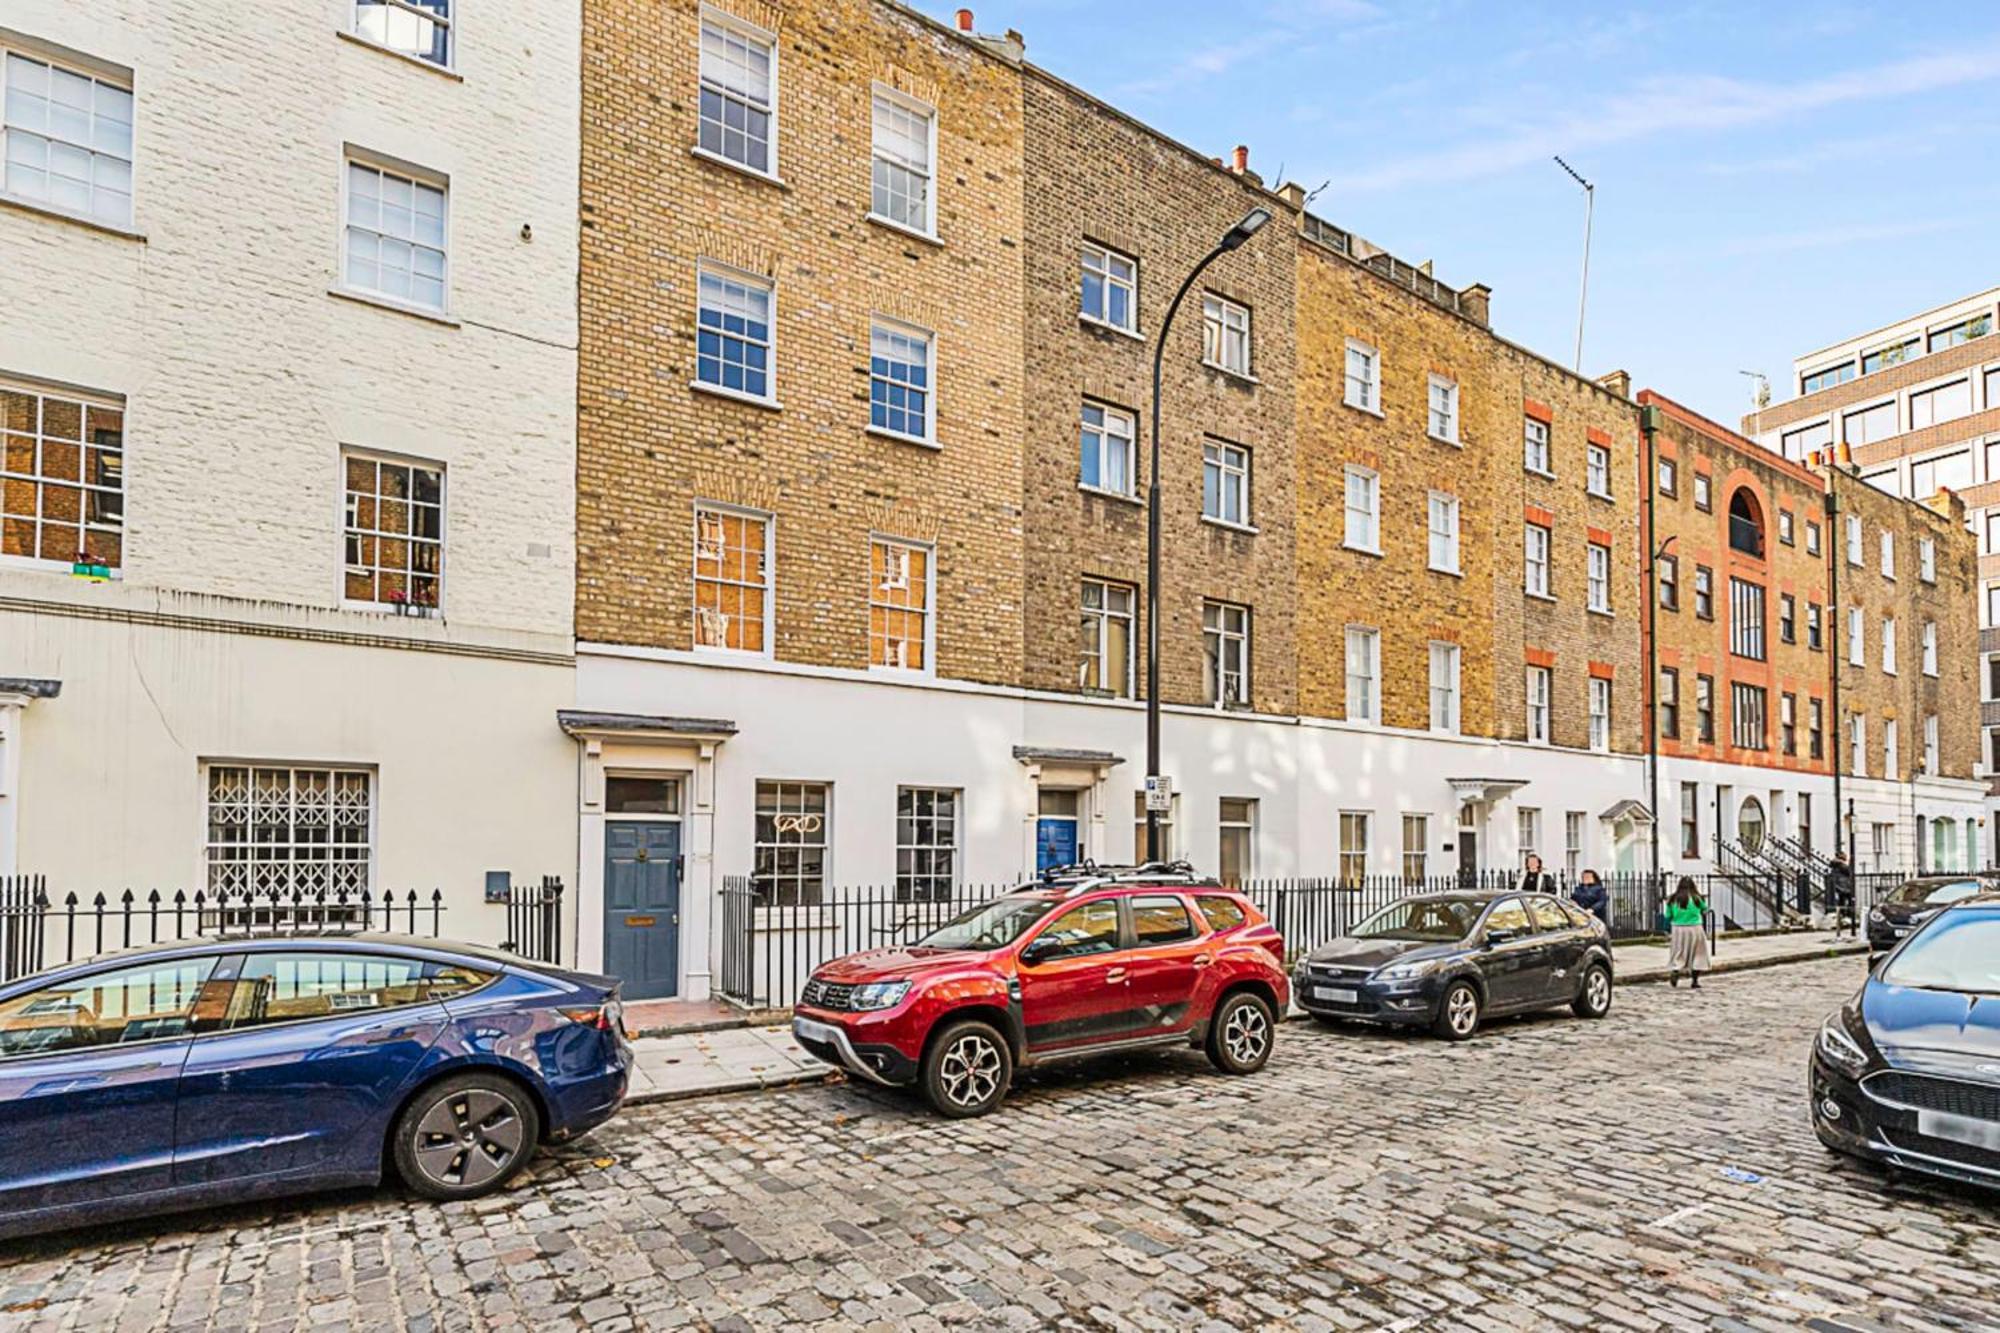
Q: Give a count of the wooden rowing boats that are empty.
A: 0